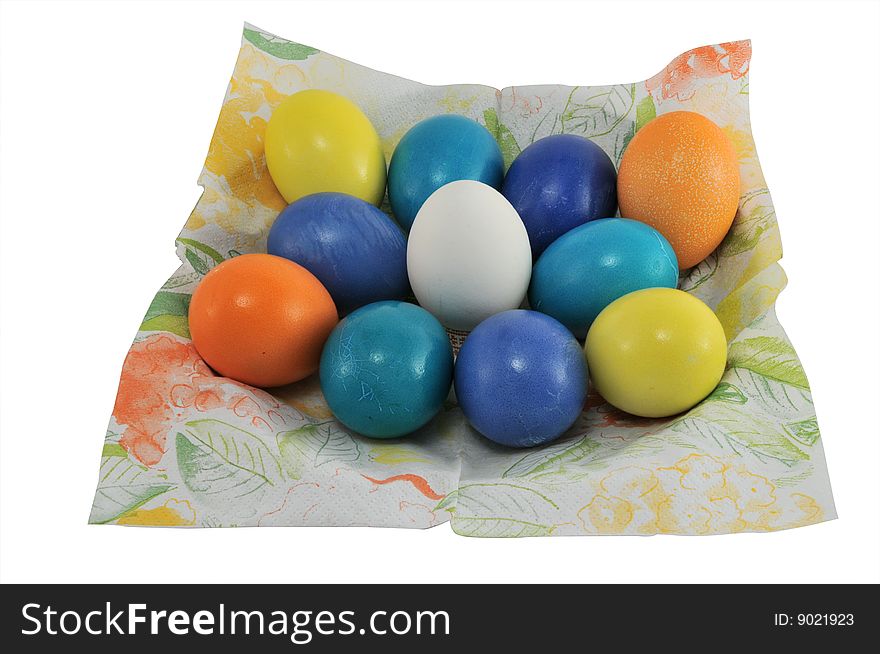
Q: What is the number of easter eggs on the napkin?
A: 11